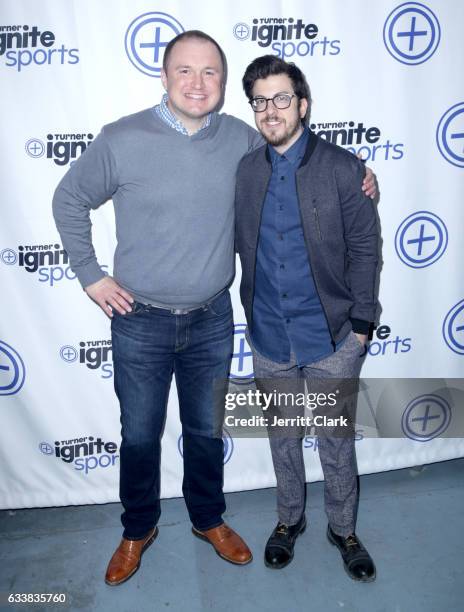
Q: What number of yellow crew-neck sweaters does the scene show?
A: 0